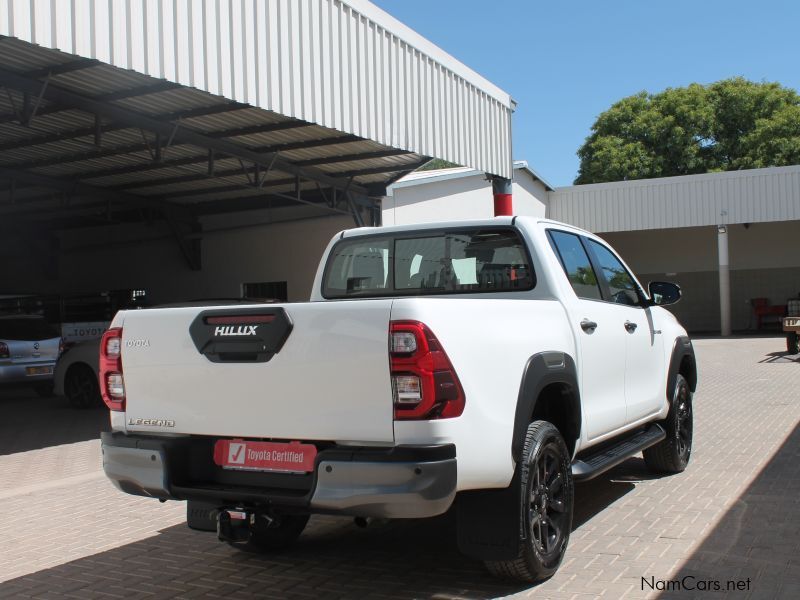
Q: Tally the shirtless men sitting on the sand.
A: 0